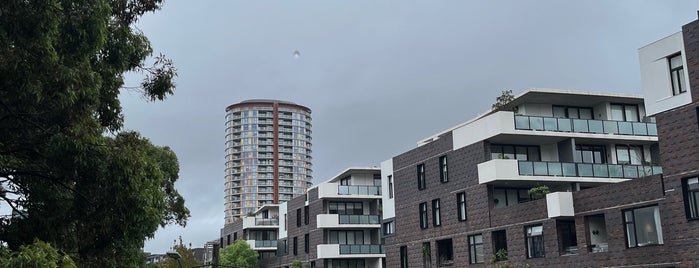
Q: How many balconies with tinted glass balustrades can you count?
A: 7